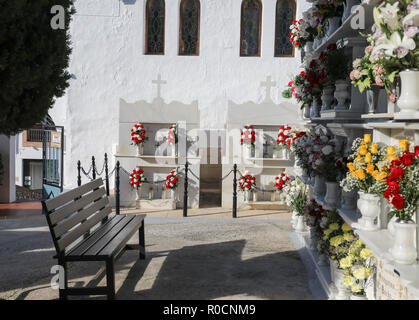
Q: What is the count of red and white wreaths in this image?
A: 8